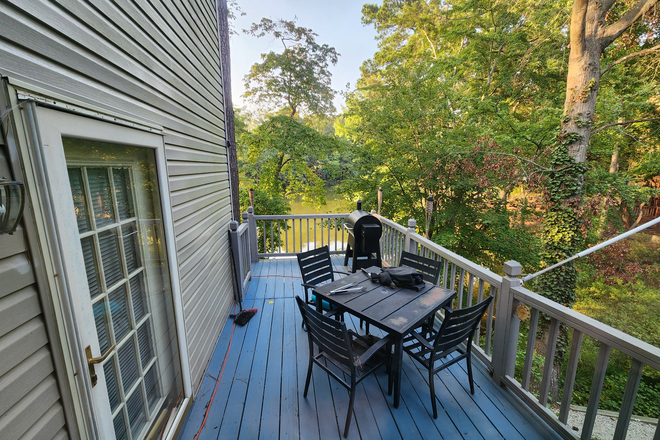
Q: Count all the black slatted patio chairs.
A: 4